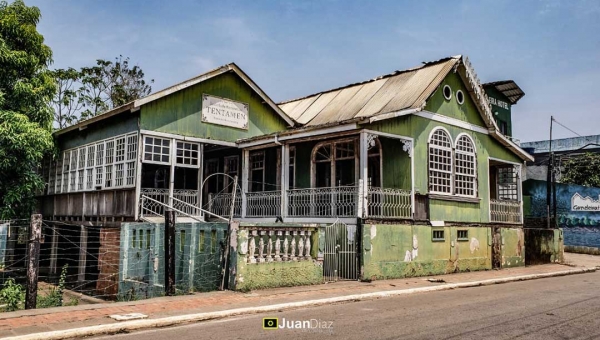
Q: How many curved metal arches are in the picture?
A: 1